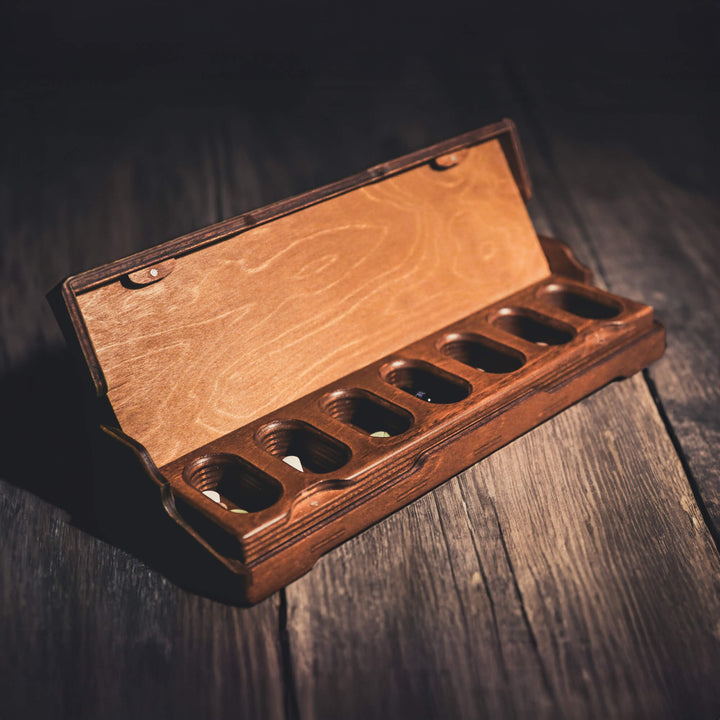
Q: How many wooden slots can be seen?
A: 7